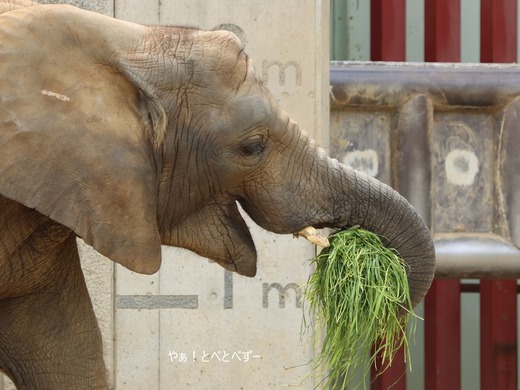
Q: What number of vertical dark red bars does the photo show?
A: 3